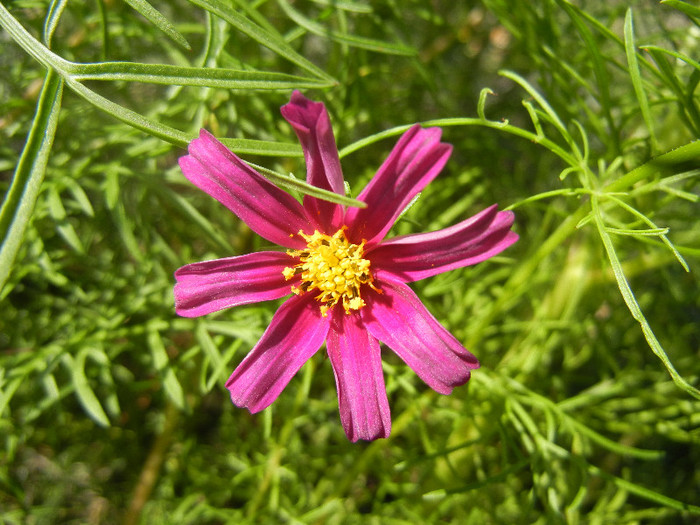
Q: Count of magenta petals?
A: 8